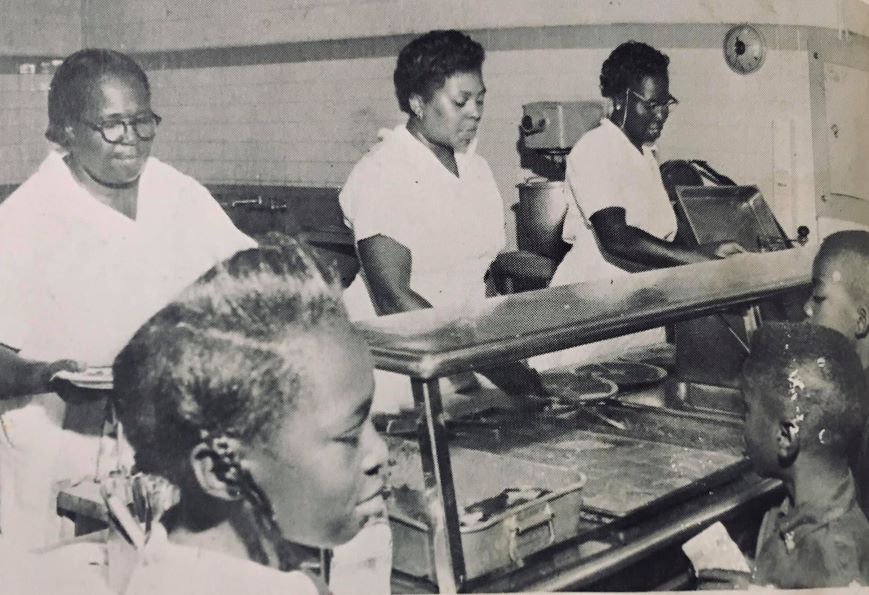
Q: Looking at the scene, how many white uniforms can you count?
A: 3